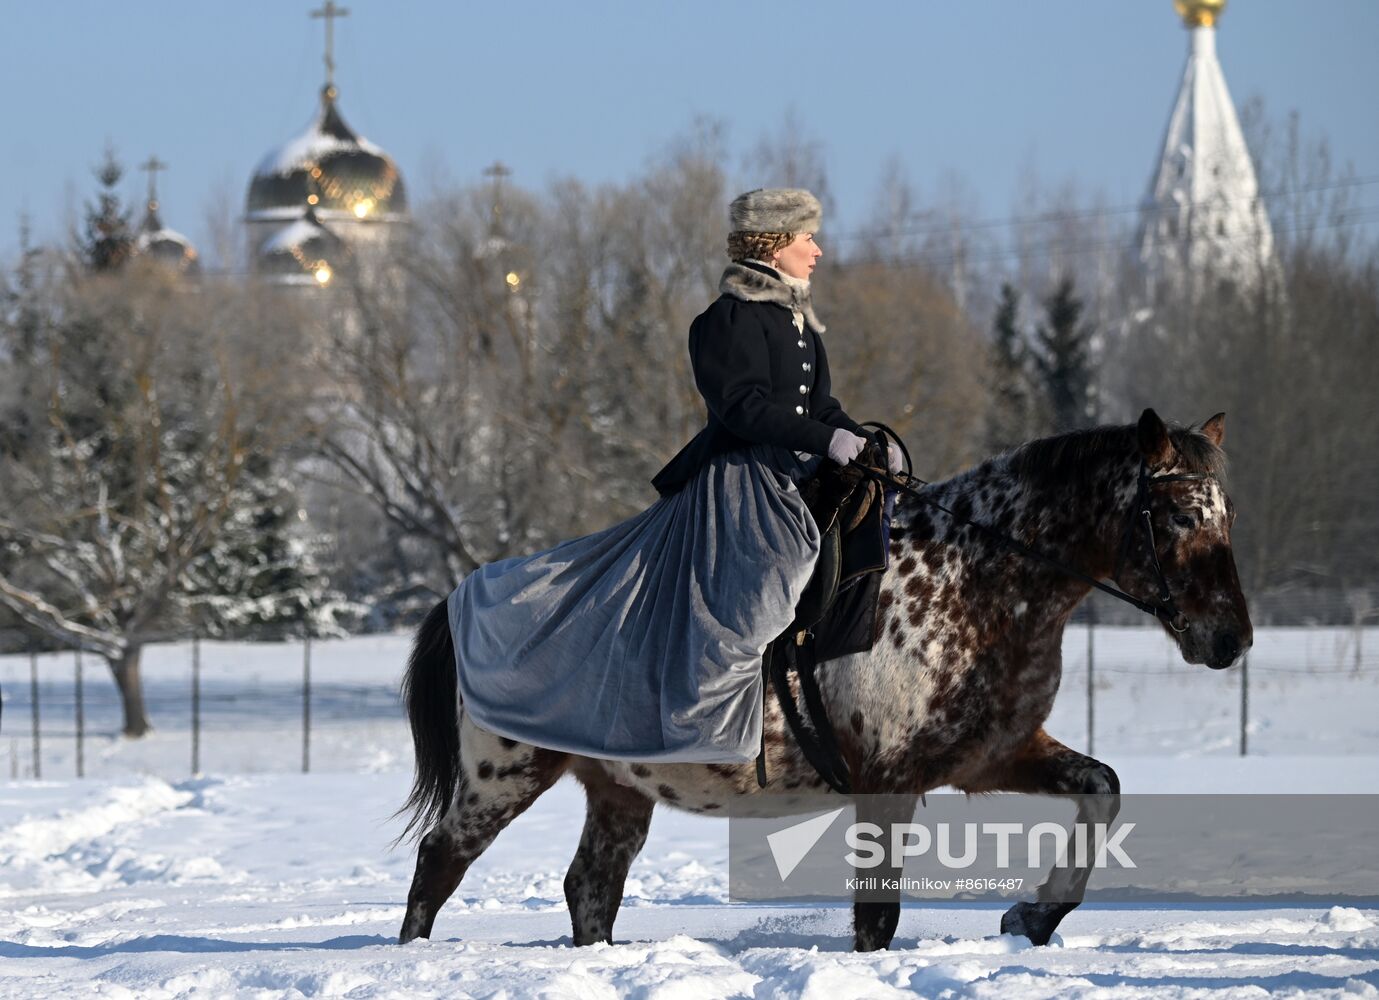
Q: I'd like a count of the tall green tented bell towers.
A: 0